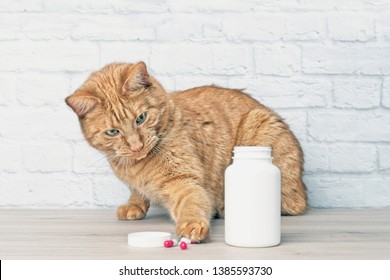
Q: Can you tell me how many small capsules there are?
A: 3